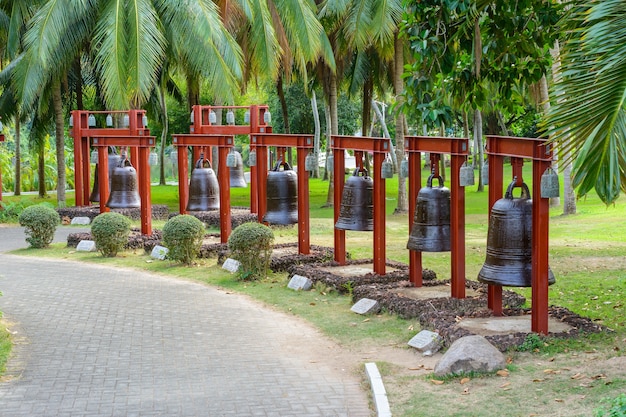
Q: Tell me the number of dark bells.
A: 8